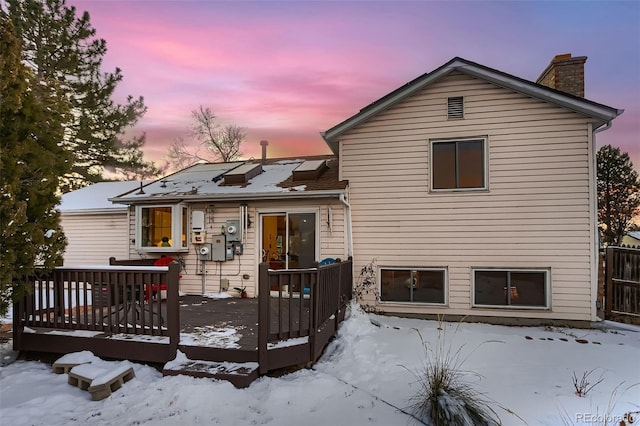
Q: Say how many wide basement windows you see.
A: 2